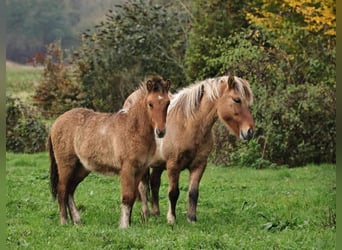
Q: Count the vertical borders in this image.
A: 2